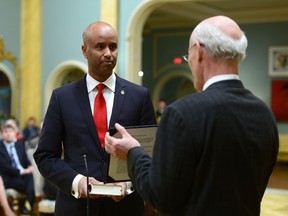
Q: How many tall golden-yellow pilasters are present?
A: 2